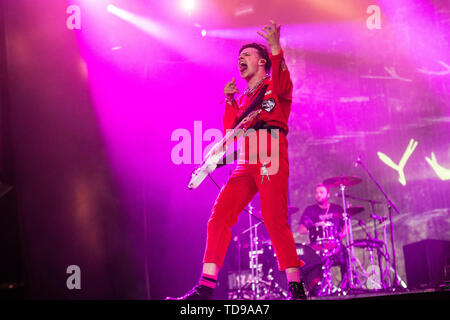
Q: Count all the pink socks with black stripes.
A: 1